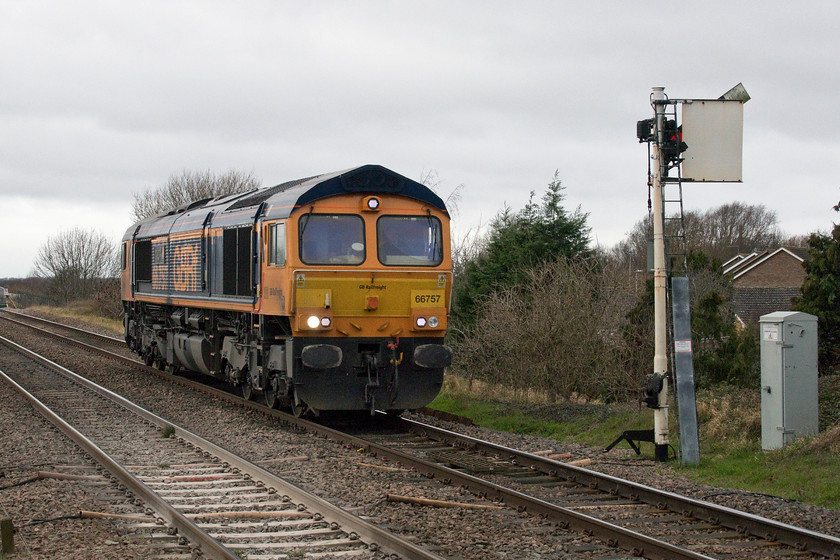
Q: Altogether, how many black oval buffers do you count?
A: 2